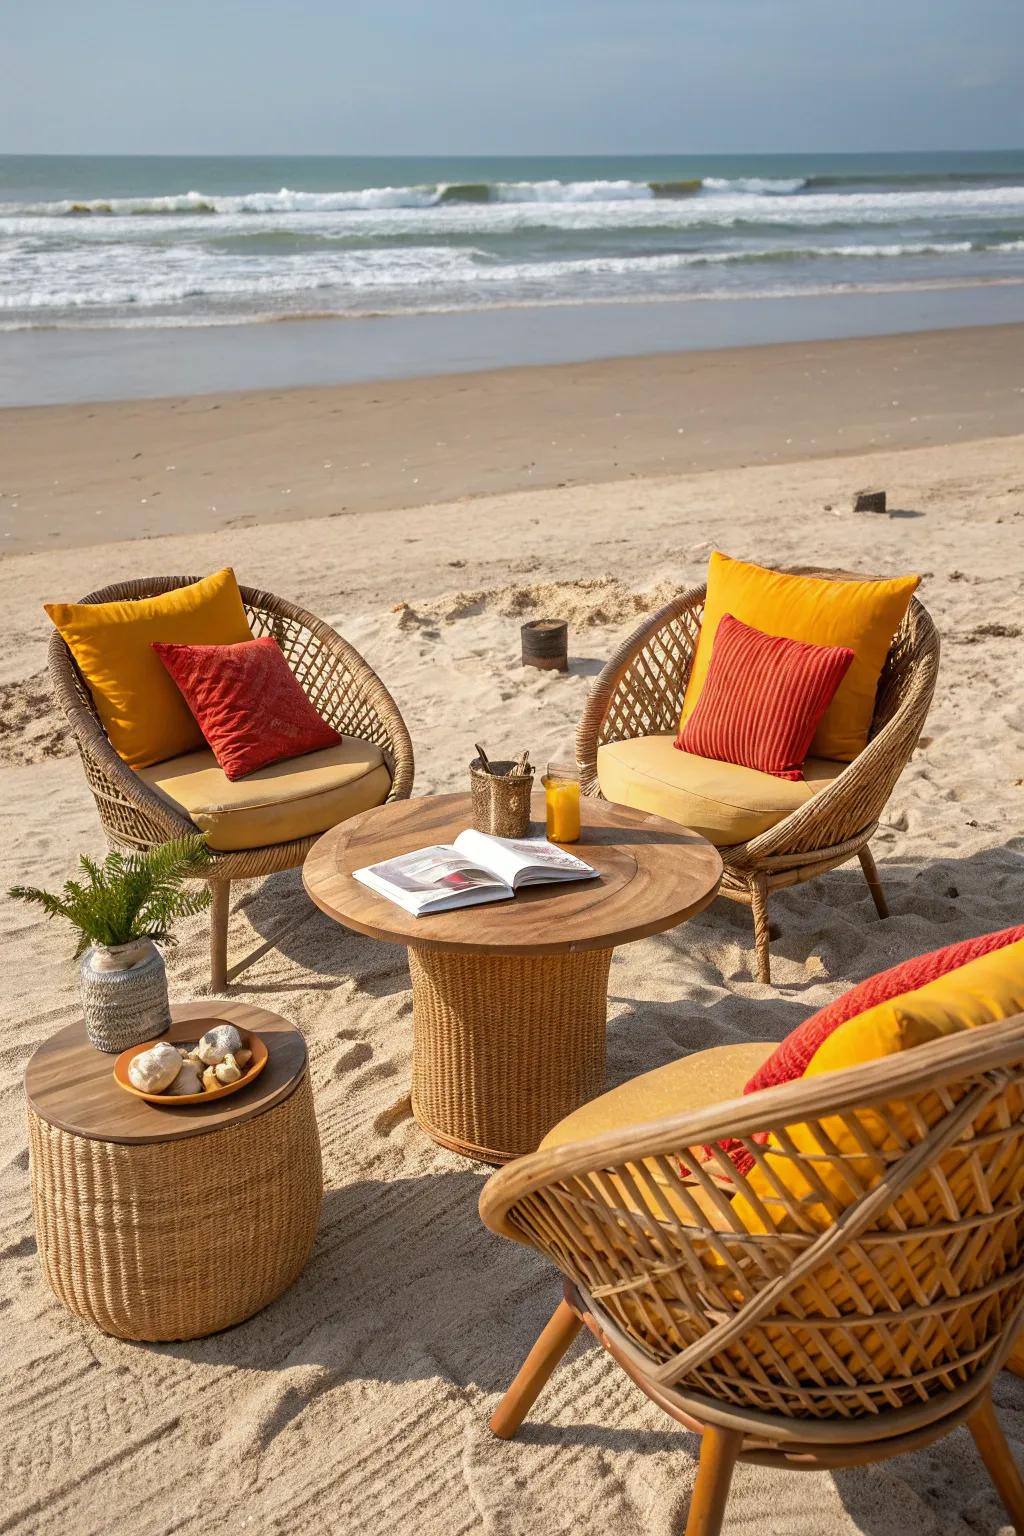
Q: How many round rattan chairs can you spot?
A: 3